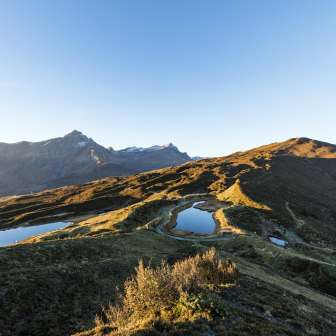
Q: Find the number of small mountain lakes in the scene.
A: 3